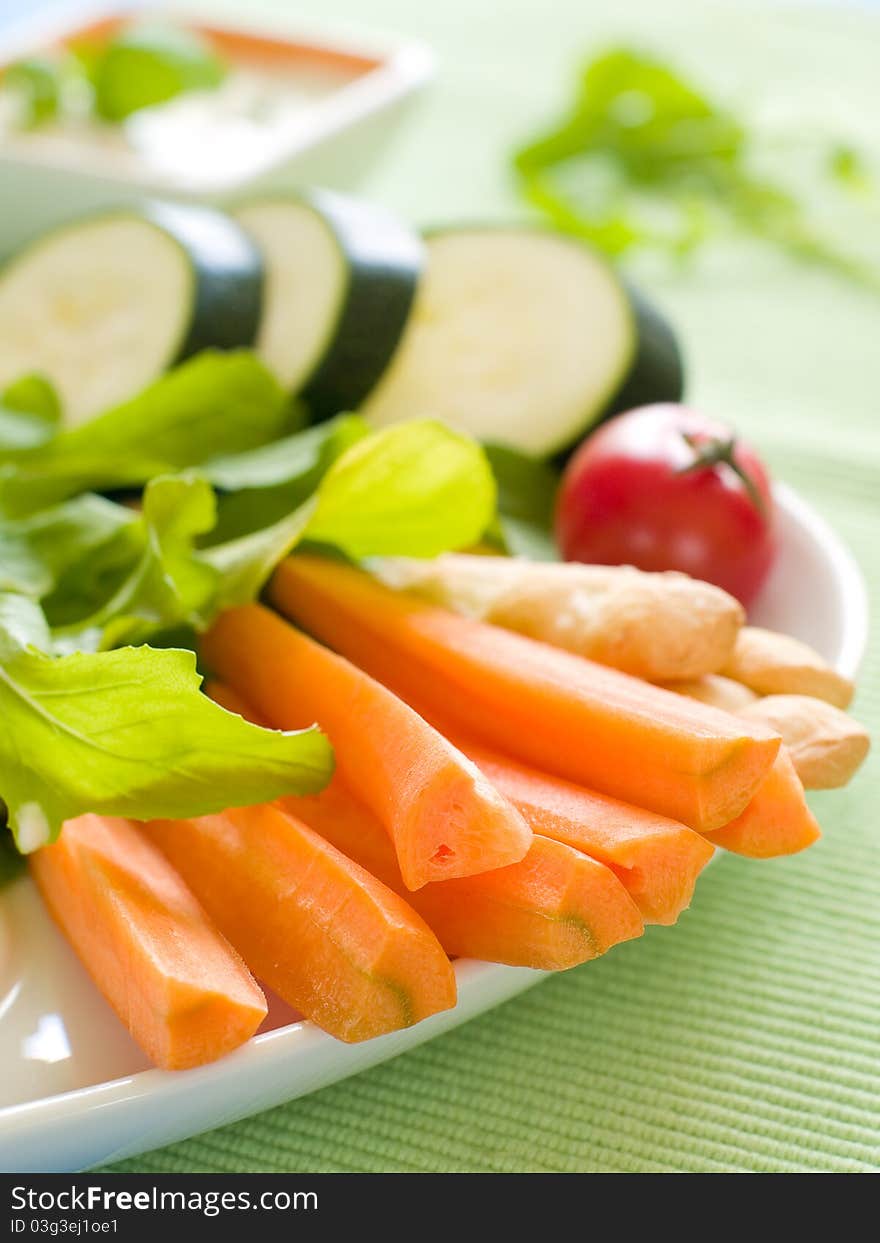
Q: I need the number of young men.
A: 0